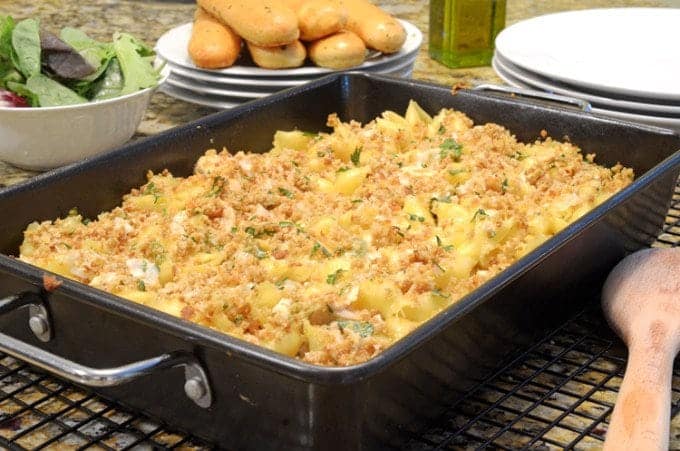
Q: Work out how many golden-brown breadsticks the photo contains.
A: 6